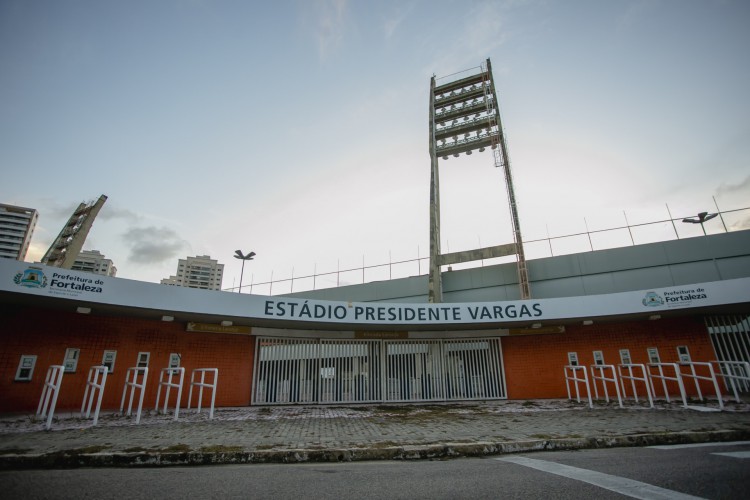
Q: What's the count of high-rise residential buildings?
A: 3